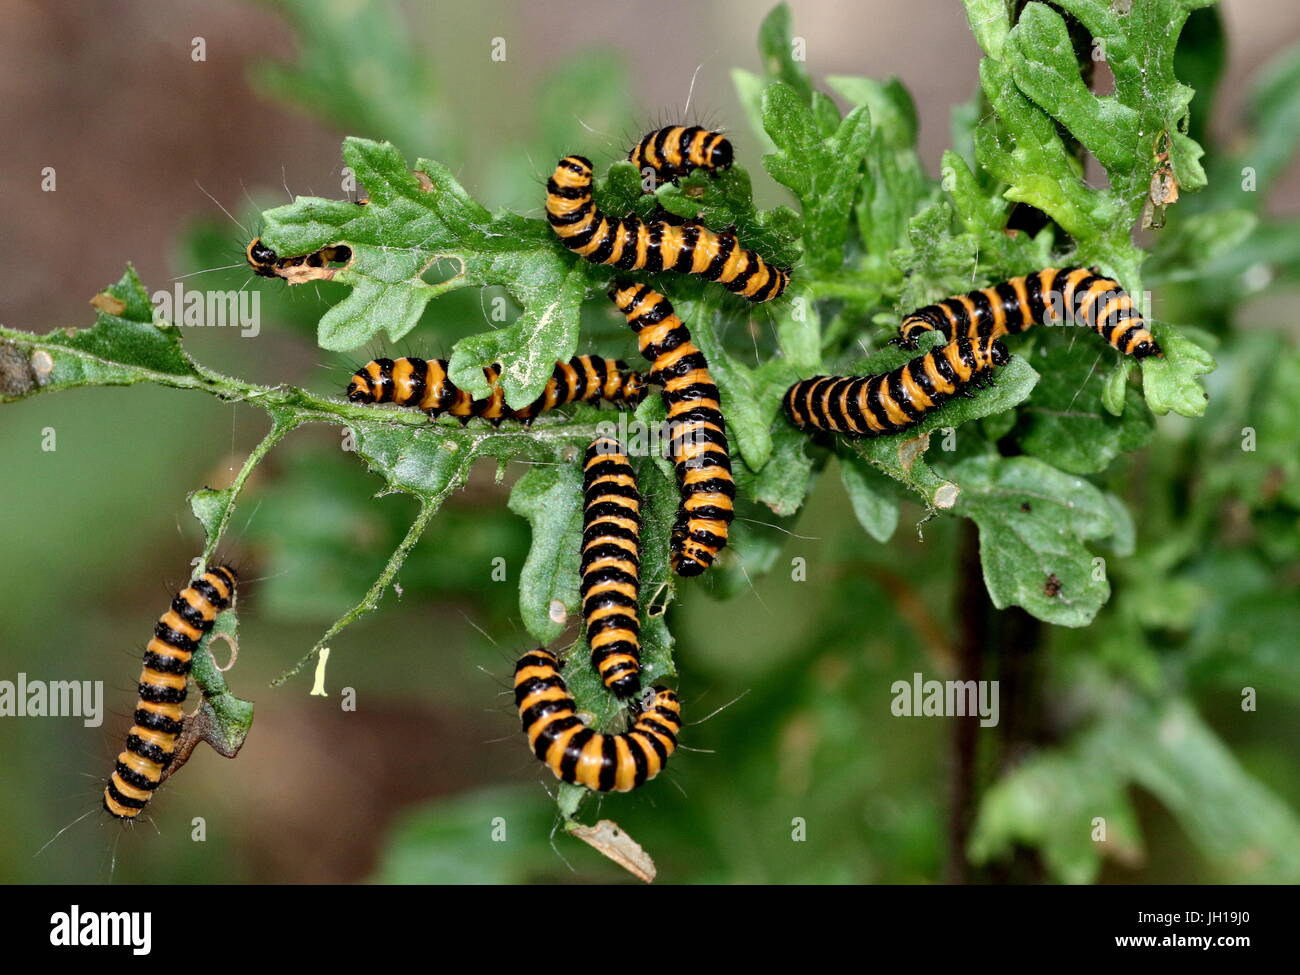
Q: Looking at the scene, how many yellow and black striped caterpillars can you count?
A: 10